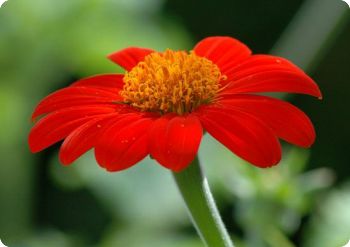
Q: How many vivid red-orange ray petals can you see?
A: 11